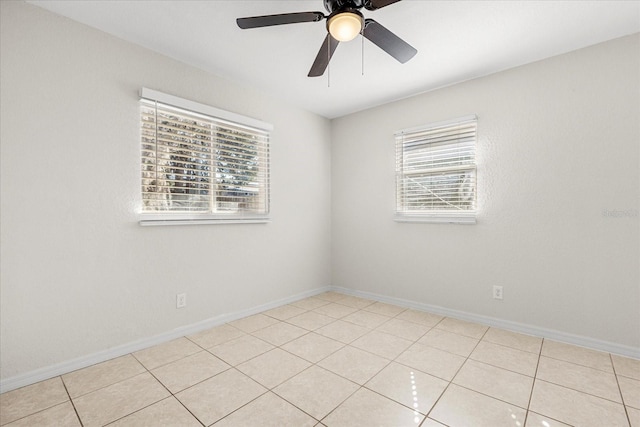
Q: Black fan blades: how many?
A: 4